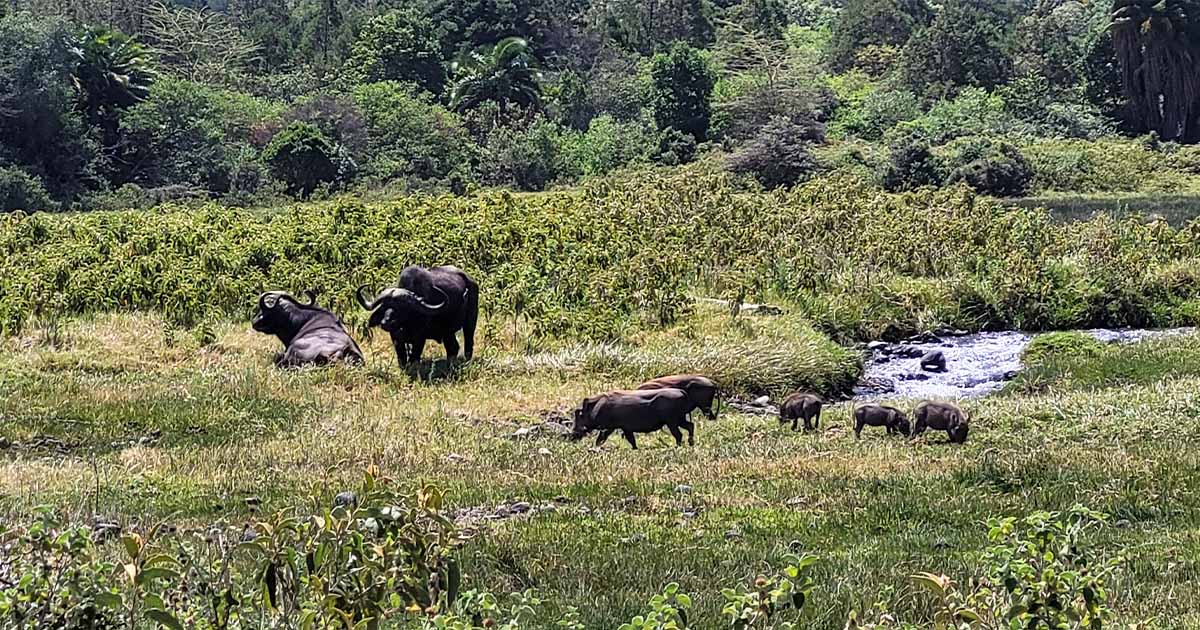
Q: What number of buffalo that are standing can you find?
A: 1